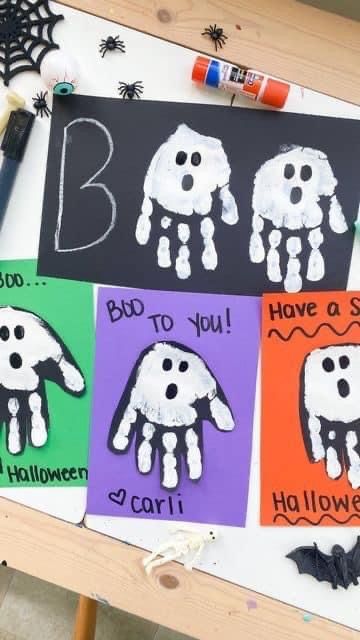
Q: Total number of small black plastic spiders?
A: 4